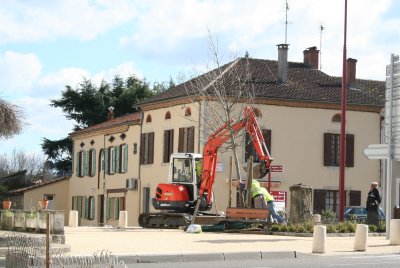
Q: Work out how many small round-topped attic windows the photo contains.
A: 5